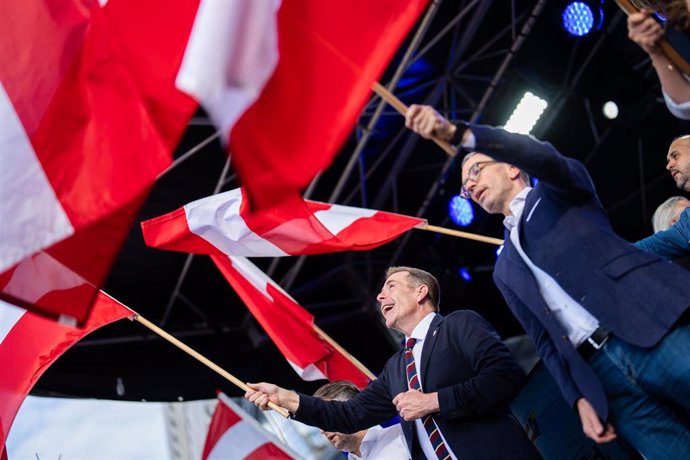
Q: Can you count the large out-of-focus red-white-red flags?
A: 2